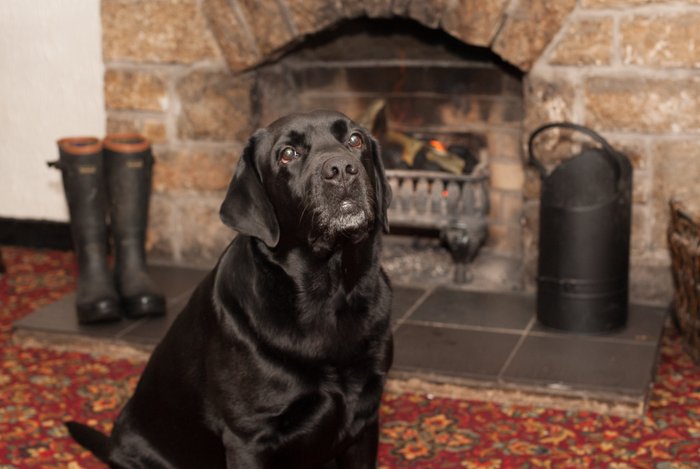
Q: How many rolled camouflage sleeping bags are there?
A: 0